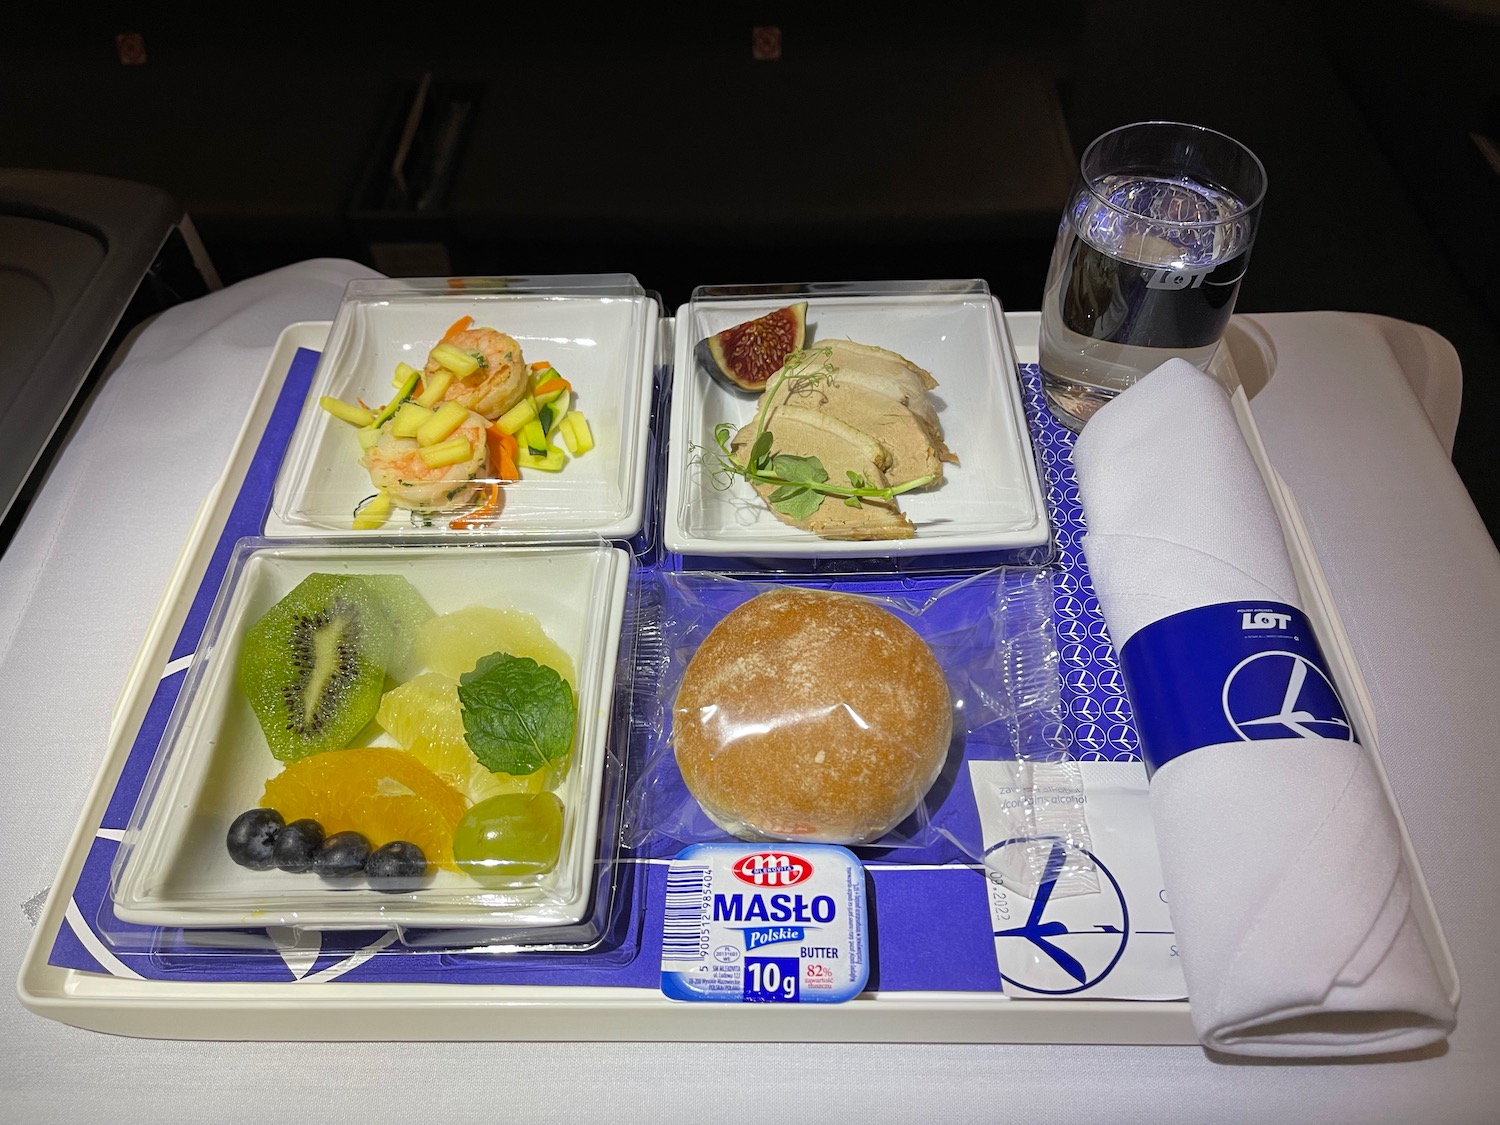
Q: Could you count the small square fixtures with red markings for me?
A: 2